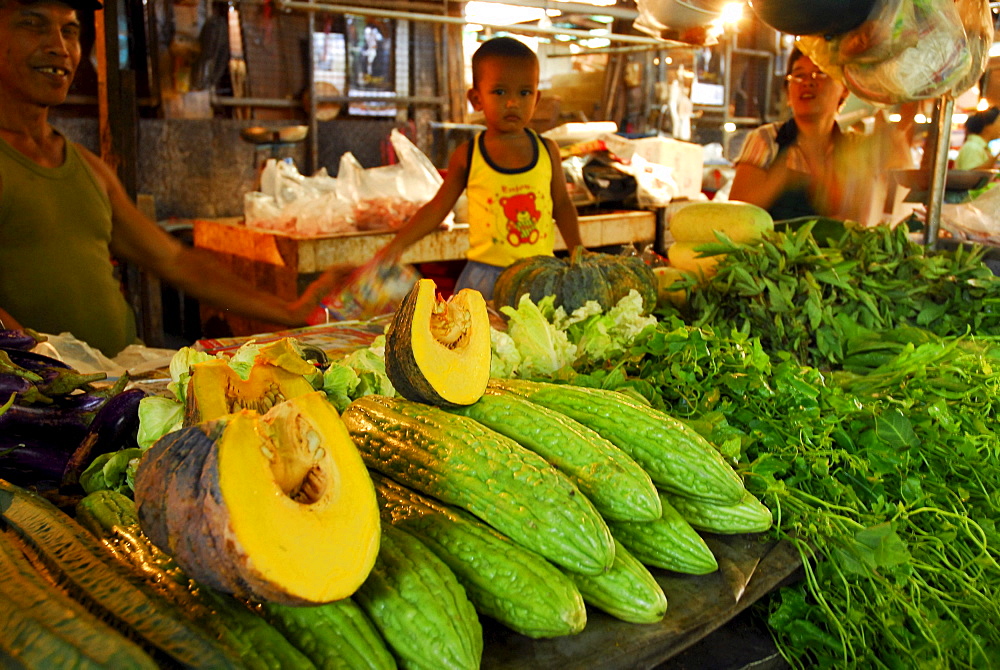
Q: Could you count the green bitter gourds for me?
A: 10